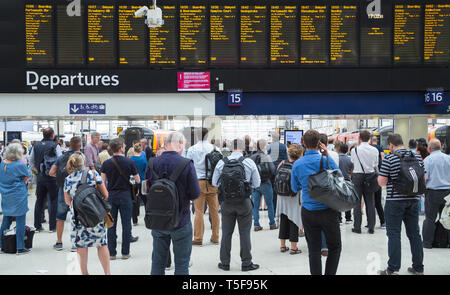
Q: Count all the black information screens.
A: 14